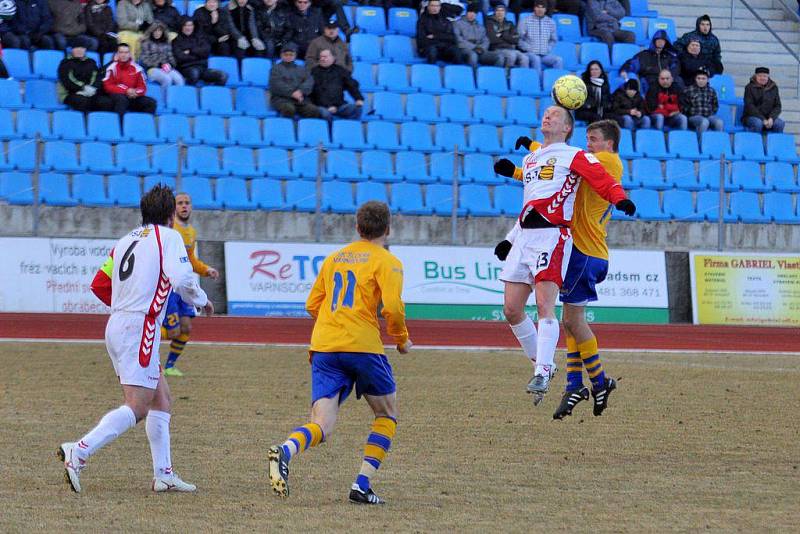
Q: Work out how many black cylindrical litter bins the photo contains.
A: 0